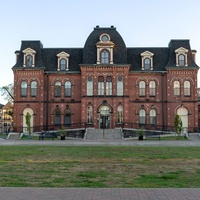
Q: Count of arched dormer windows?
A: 5